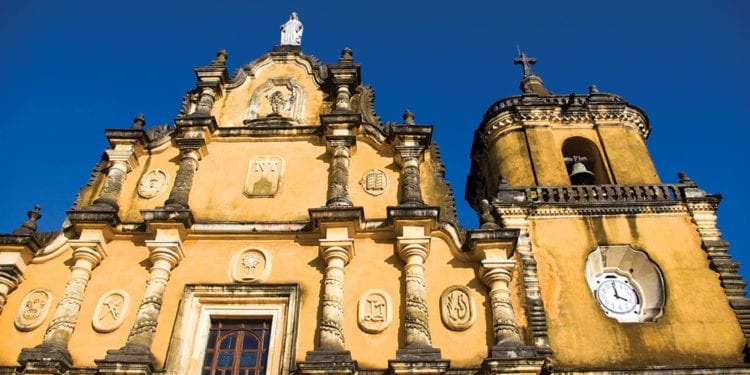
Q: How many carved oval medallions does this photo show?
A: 7